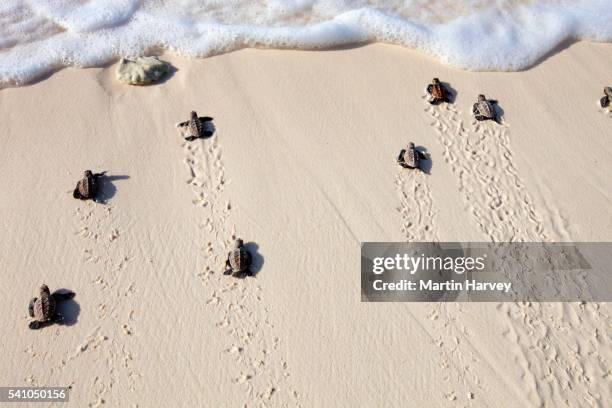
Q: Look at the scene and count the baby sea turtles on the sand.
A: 8